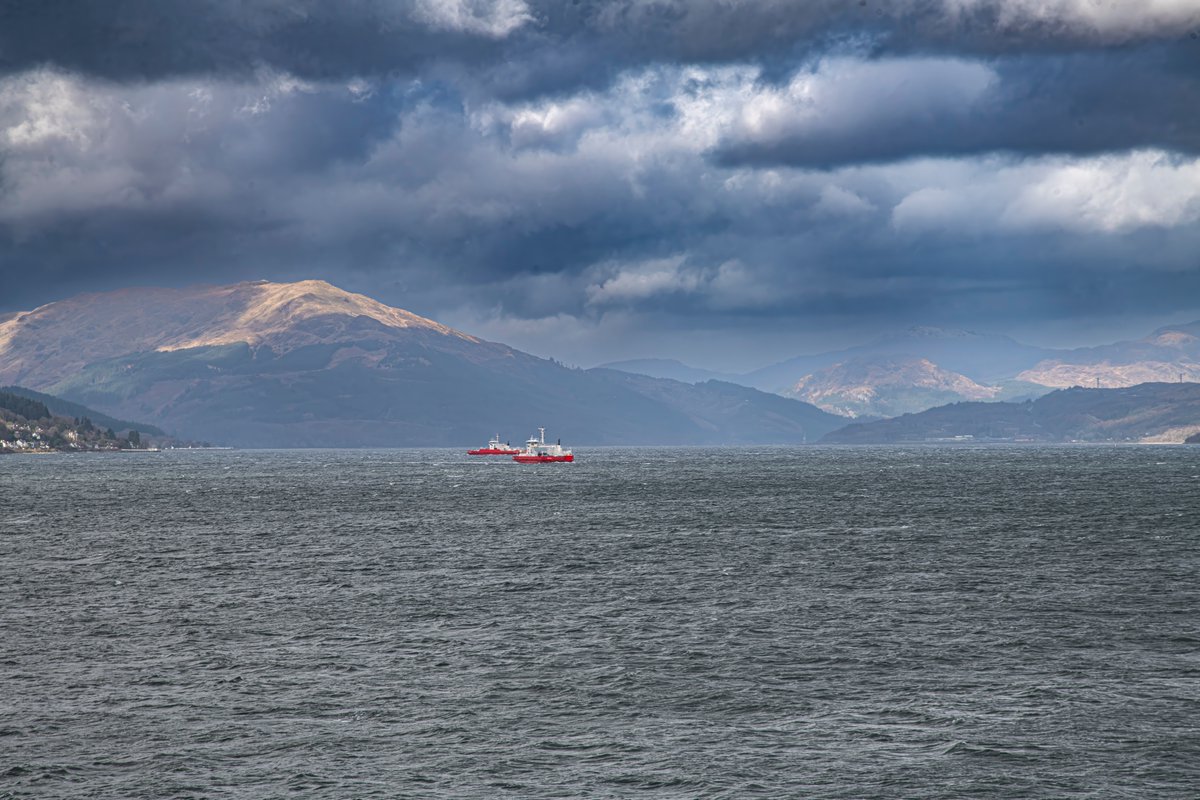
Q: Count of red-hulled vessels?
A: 2